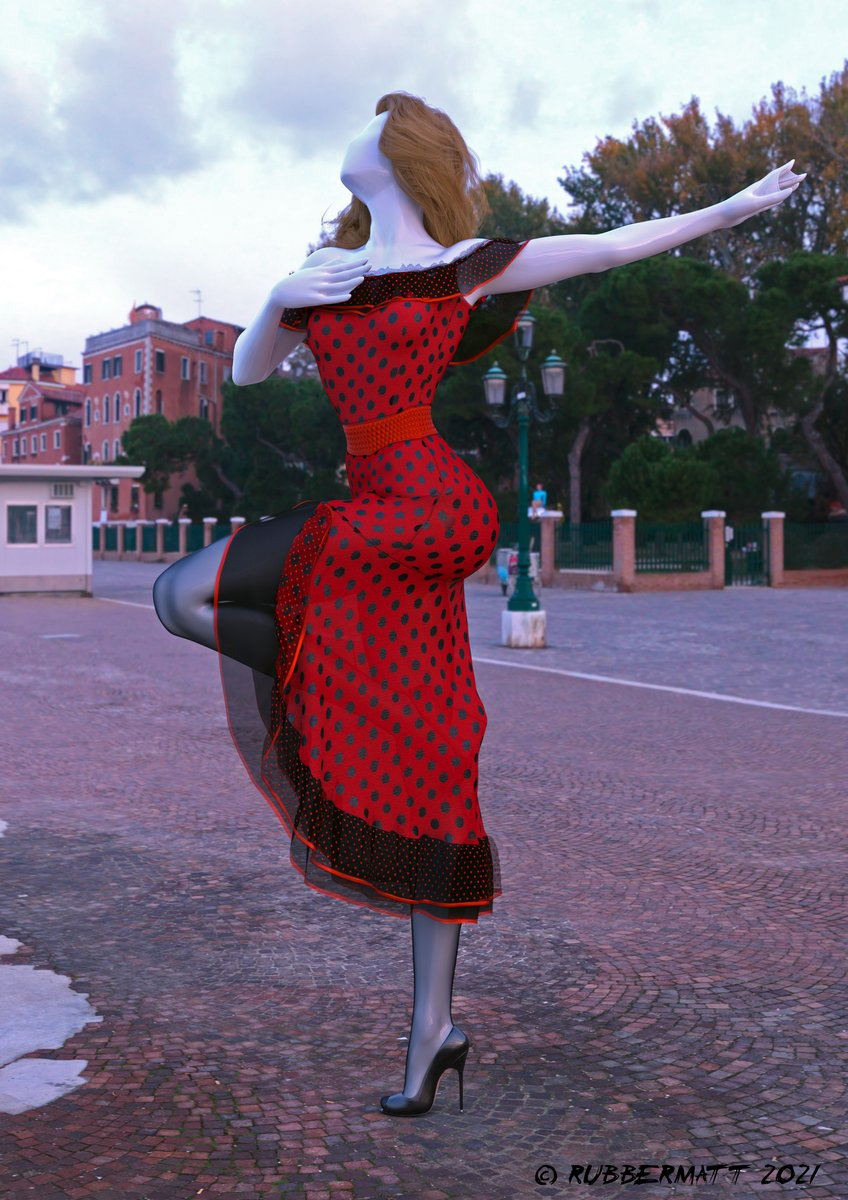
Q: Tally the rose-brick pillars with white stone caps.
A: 11